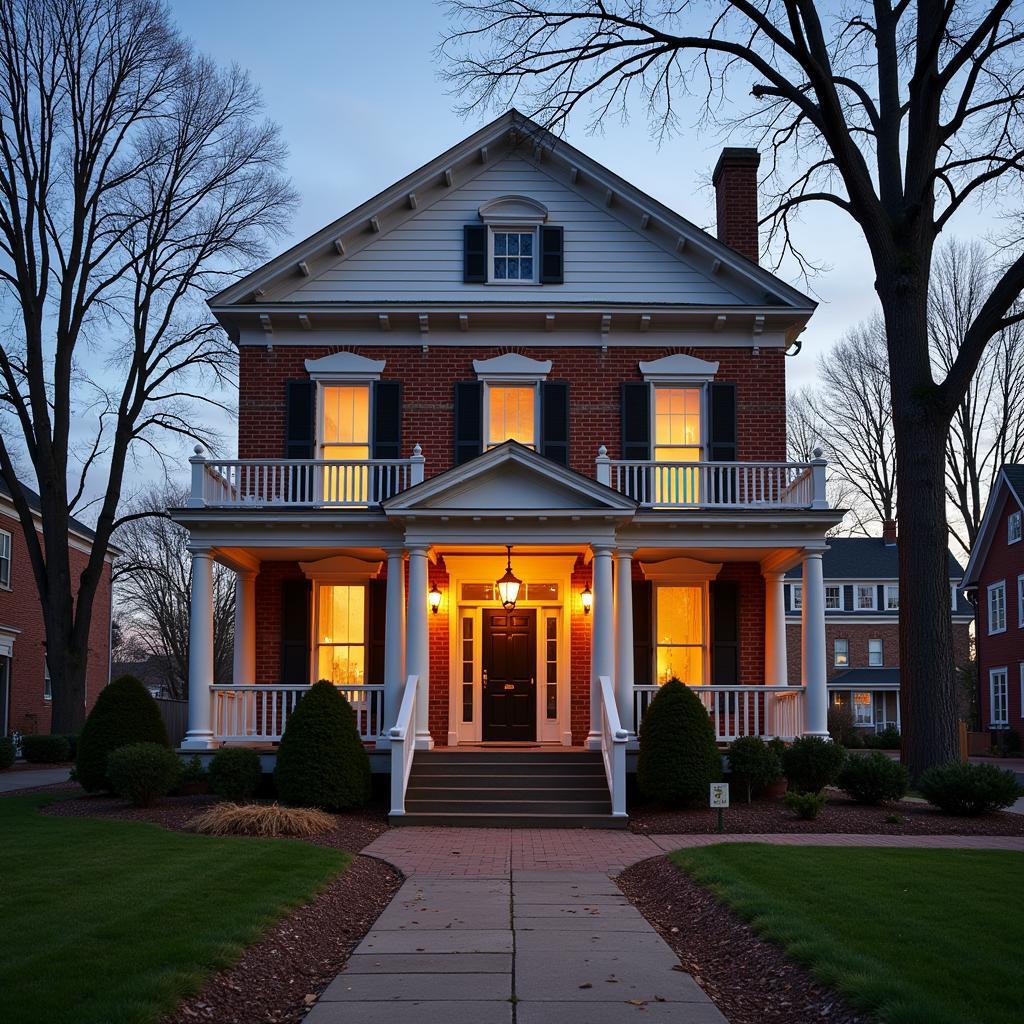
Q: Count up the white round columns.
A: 8